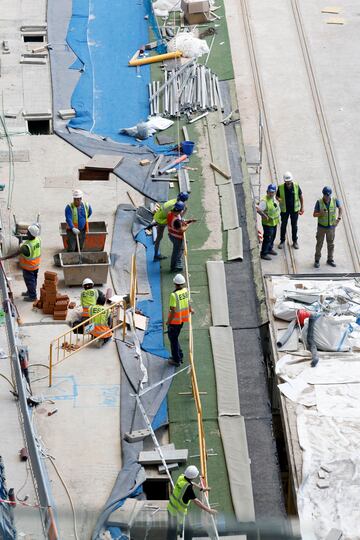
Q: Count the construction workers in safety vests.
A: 11